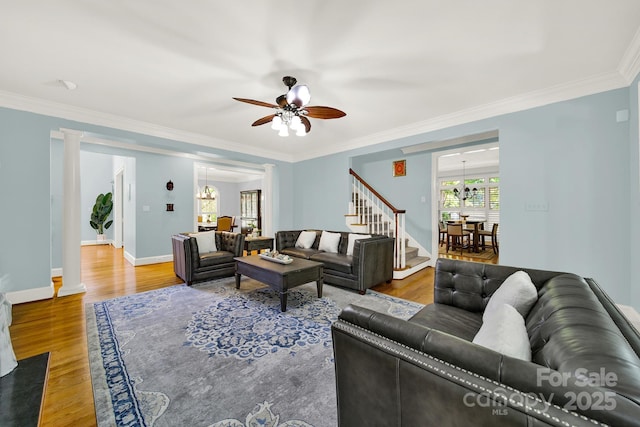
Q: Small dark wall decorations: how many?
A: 2